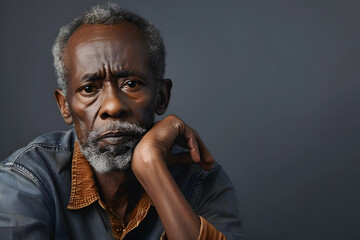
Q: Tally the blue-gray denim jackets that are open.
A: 1